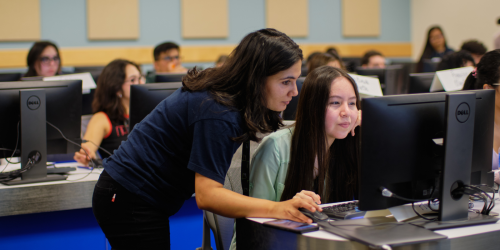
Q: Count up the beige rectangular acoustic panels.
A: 5